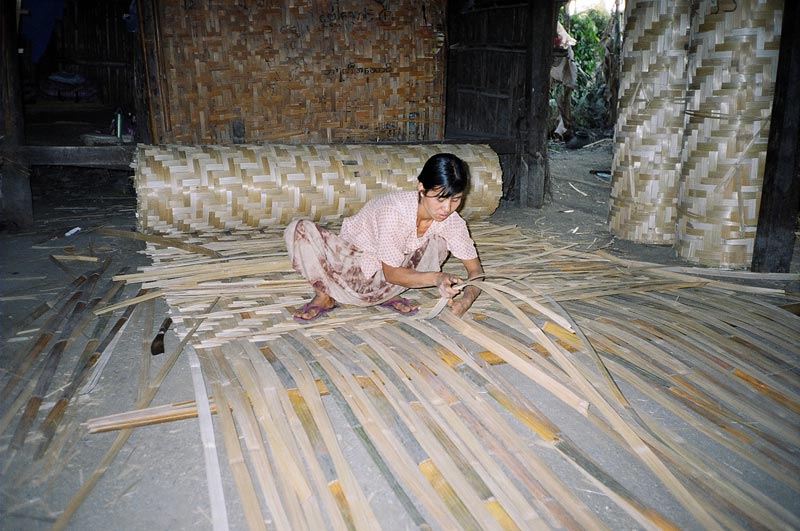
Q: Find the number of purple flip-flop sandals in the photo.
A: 2